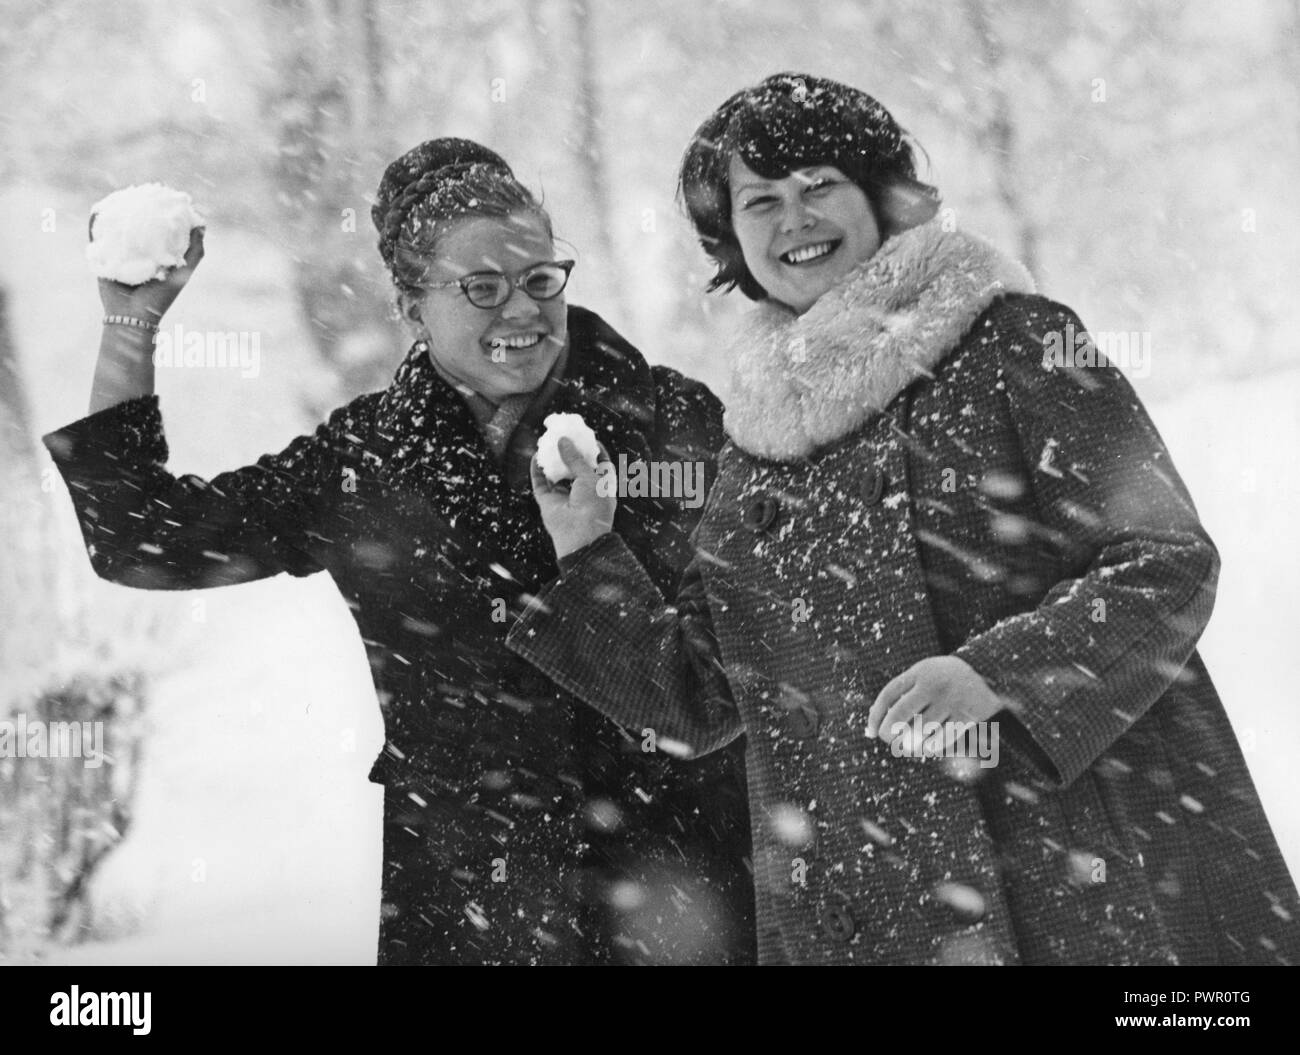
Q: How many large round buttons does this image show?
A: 4